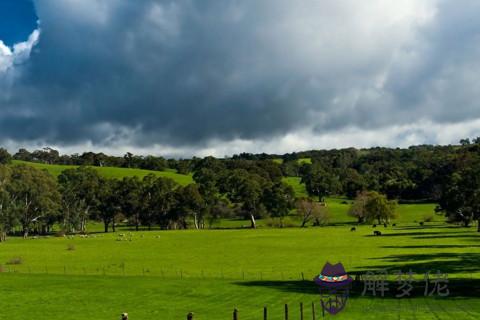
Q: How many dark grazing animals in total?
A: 6